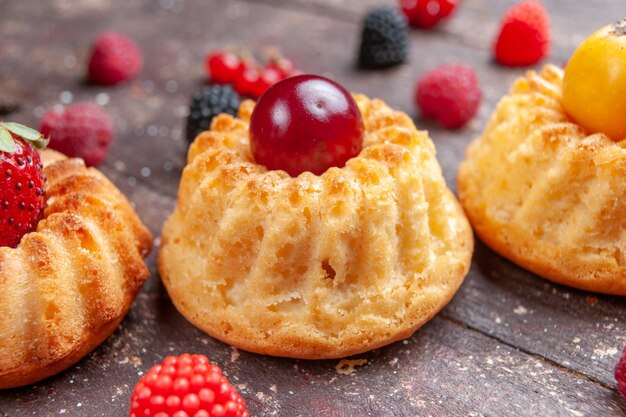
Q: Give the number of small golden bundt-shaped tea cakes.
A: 3